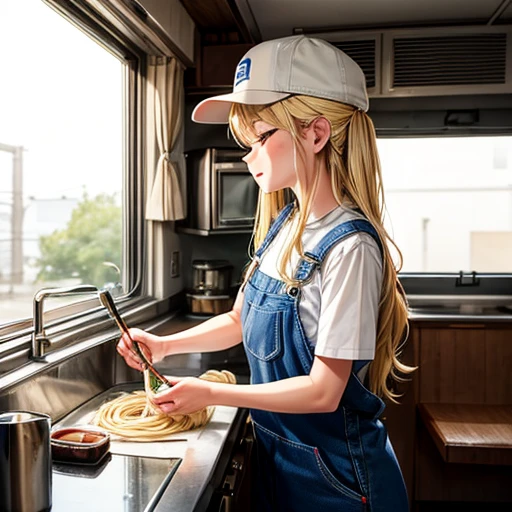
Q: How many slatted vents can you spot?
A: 2